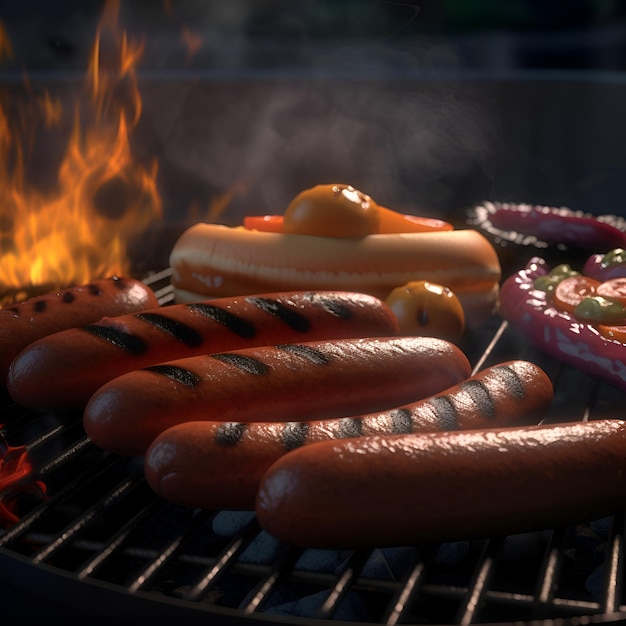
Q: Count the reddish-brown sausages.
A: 5